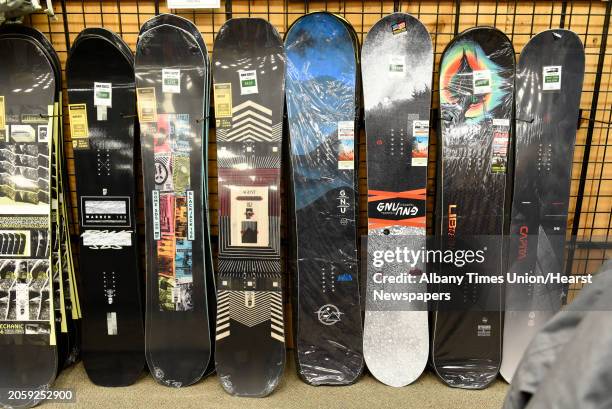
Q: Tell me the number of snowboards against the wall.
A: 8